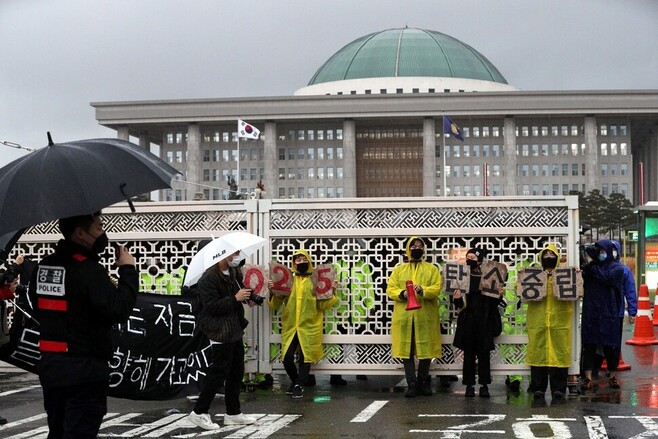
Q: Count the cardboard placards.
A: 7